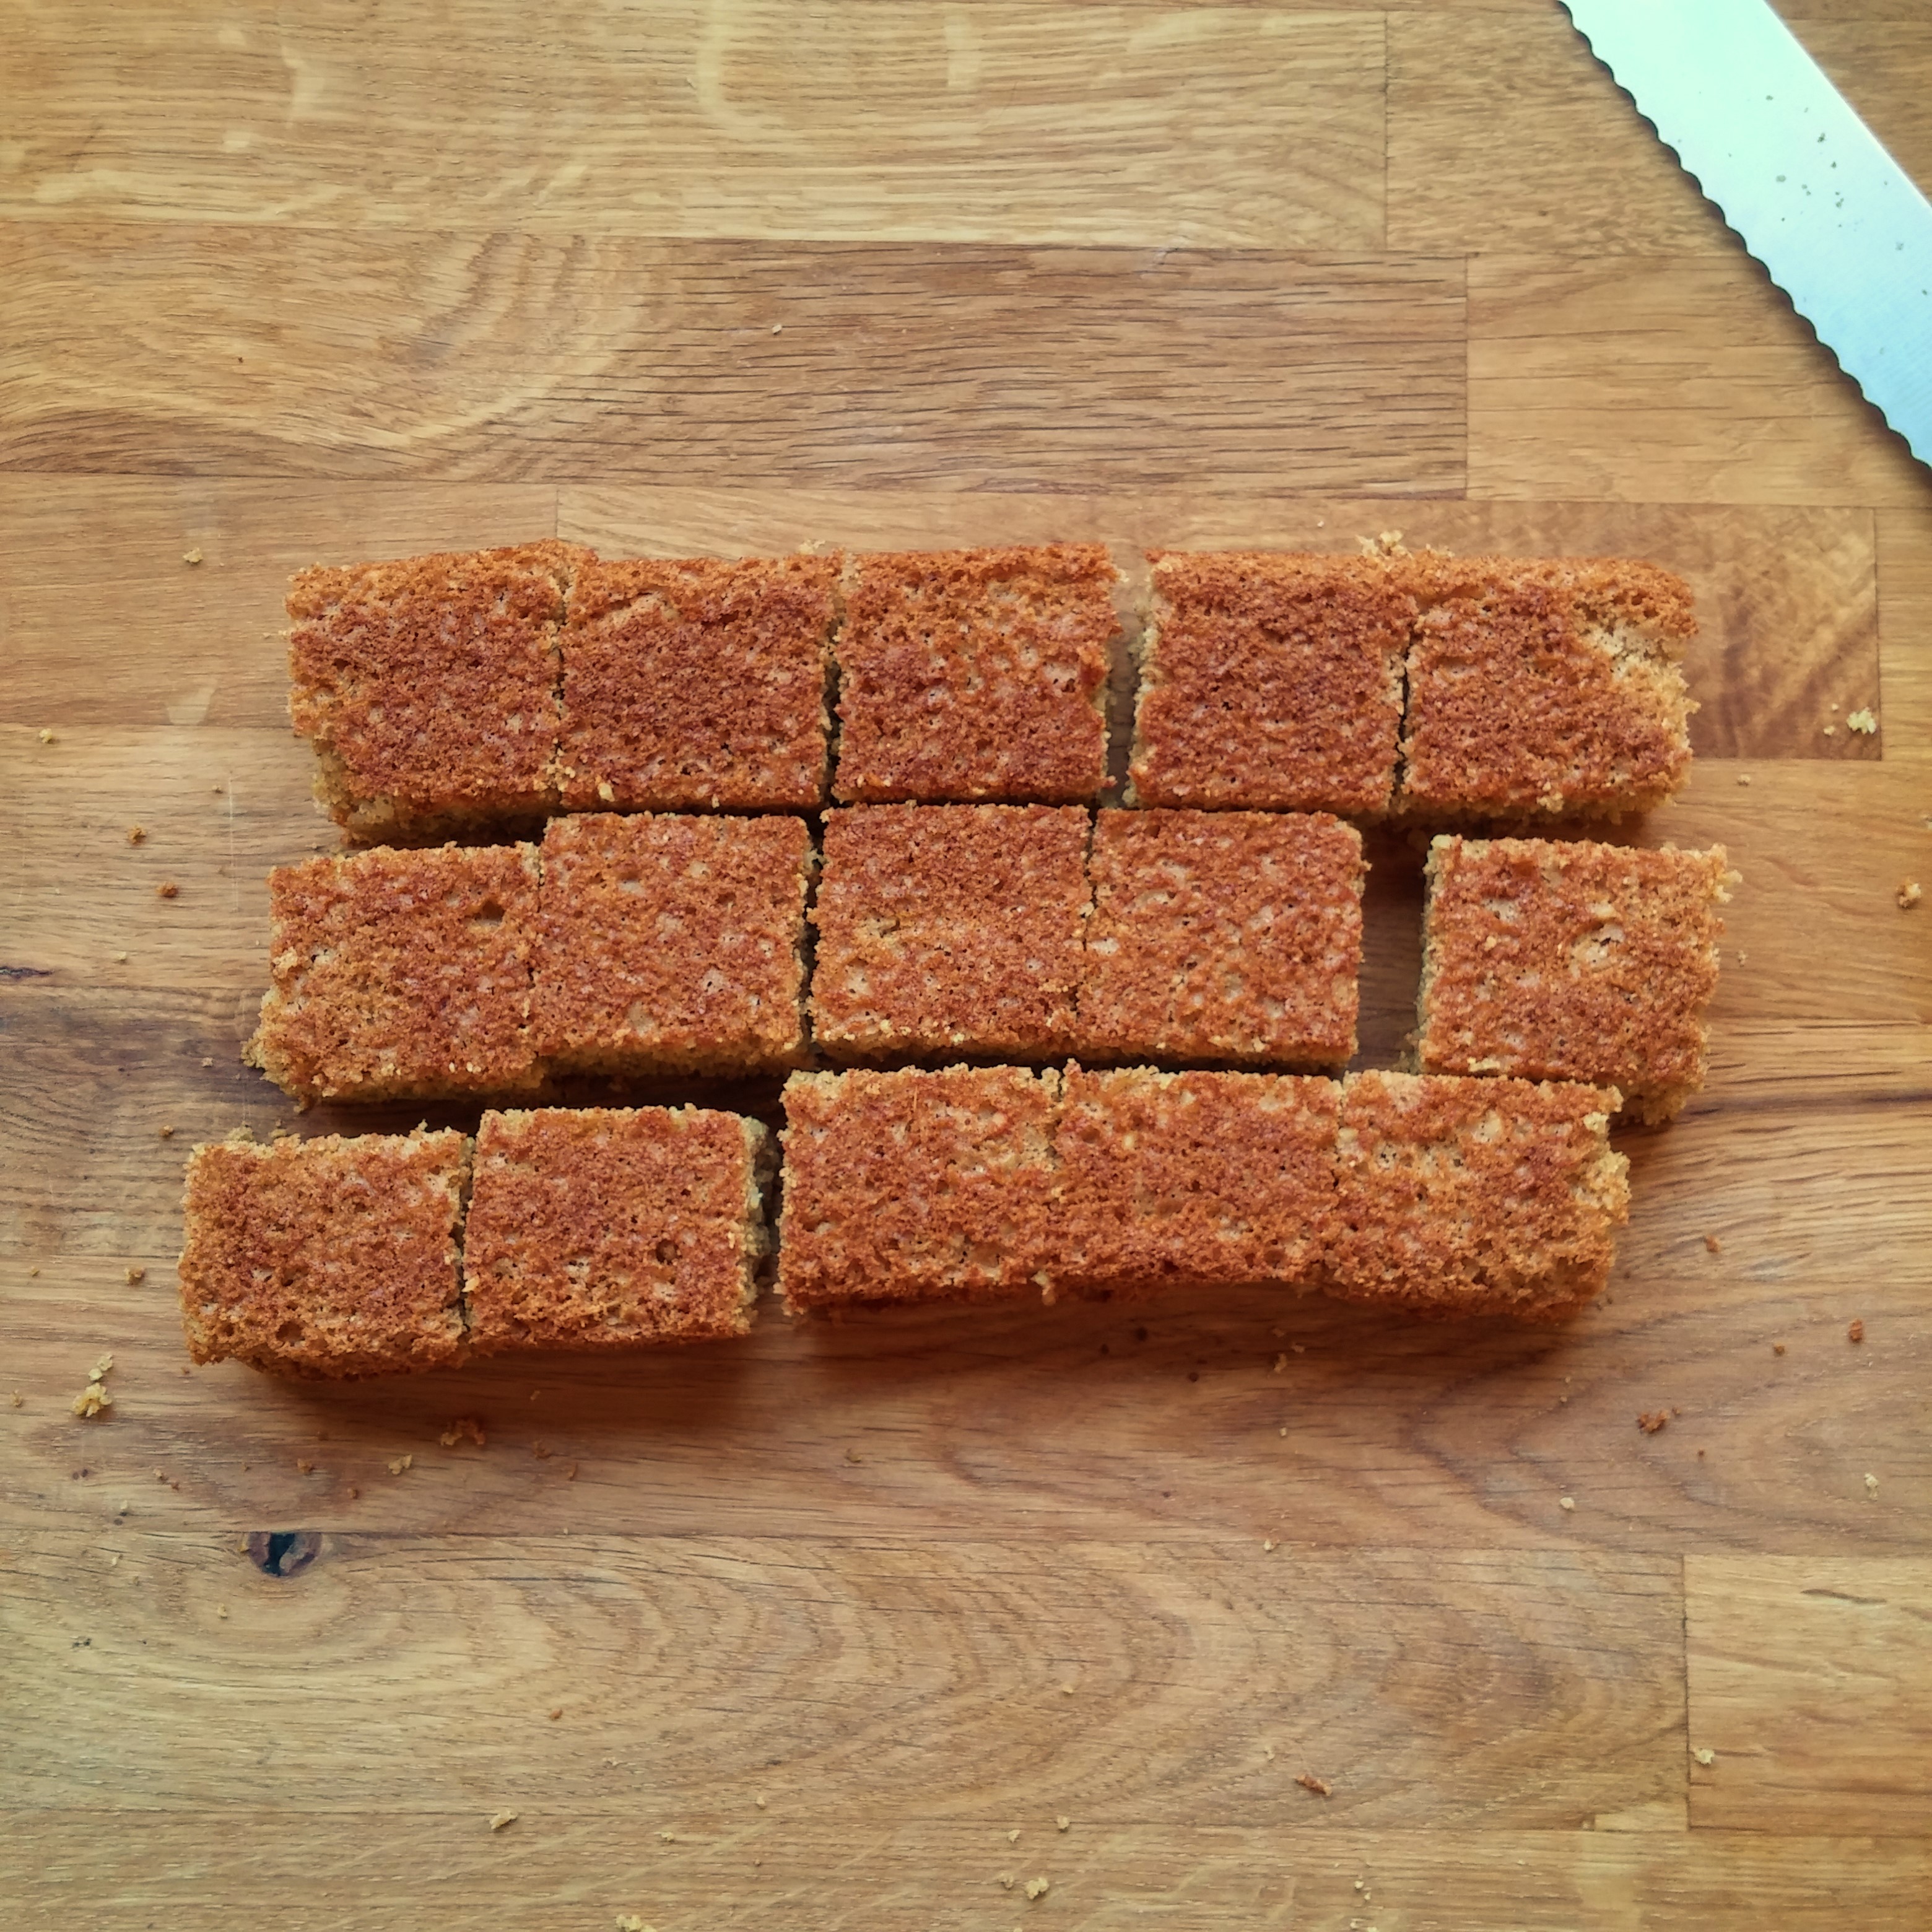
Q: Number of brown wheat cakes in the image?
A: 15